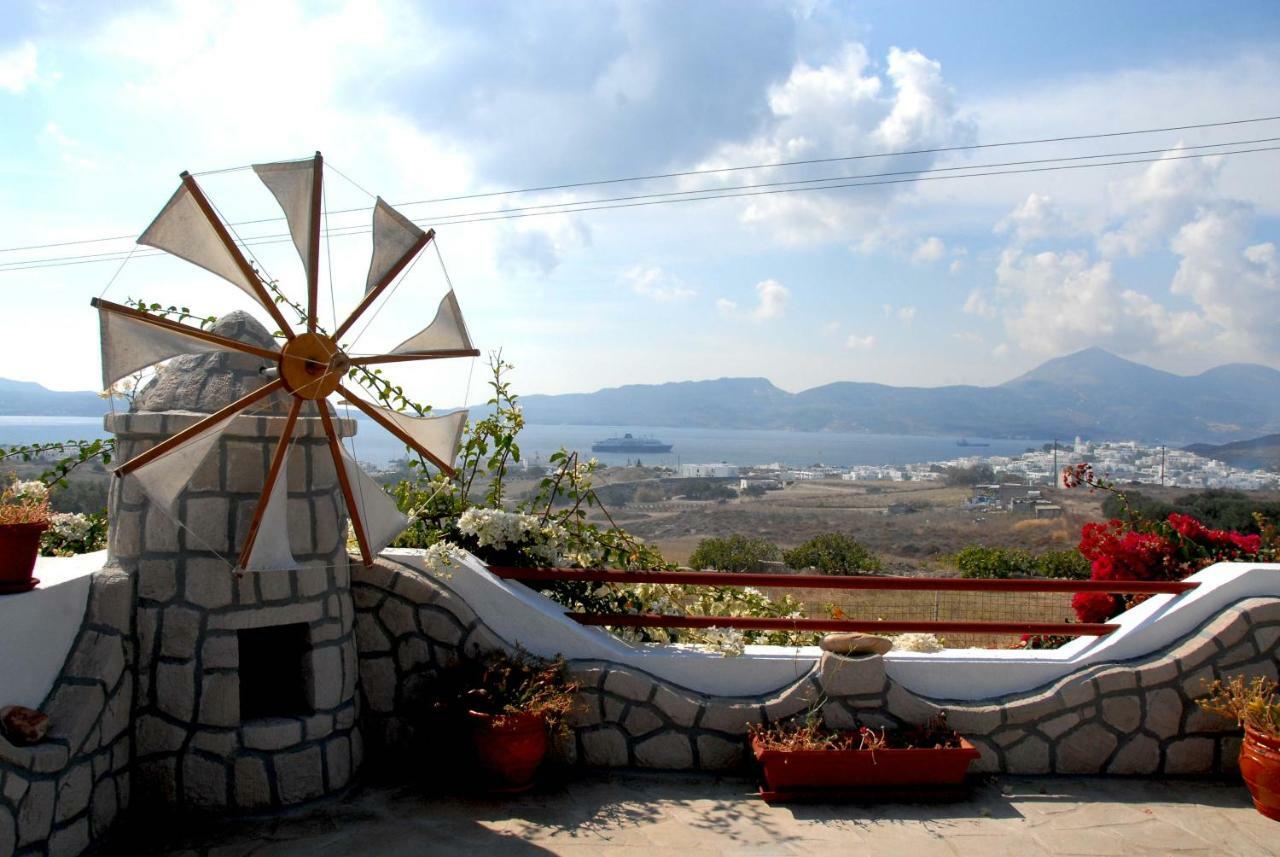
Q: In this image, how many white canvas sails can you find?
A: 9